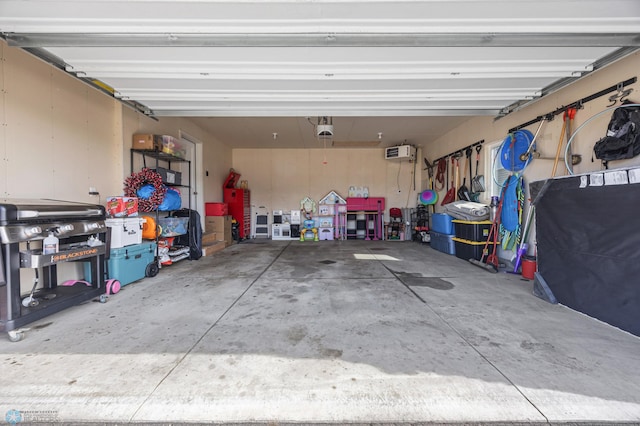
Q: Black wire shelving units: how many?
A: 1